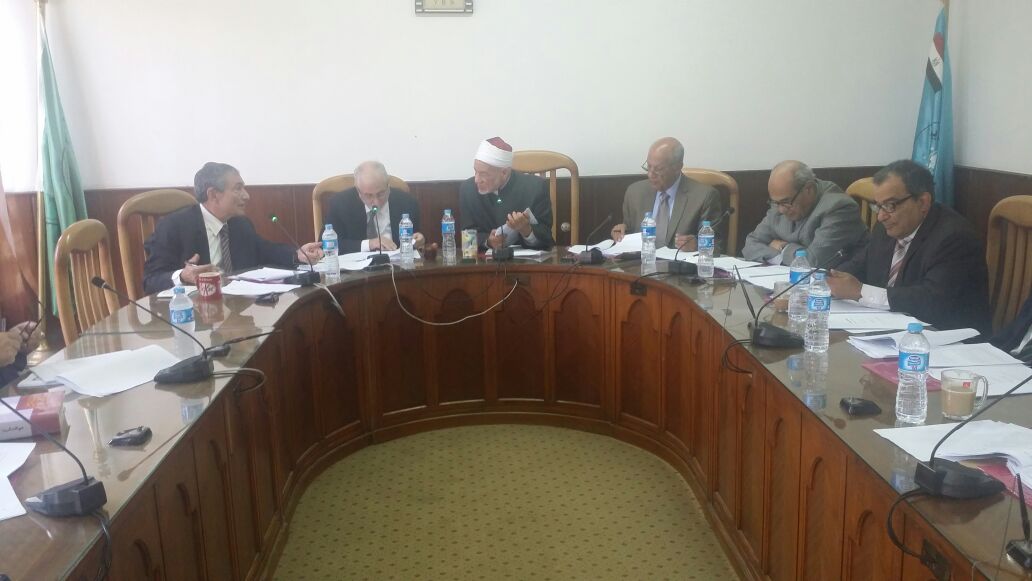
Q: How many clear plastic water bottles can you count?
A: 9